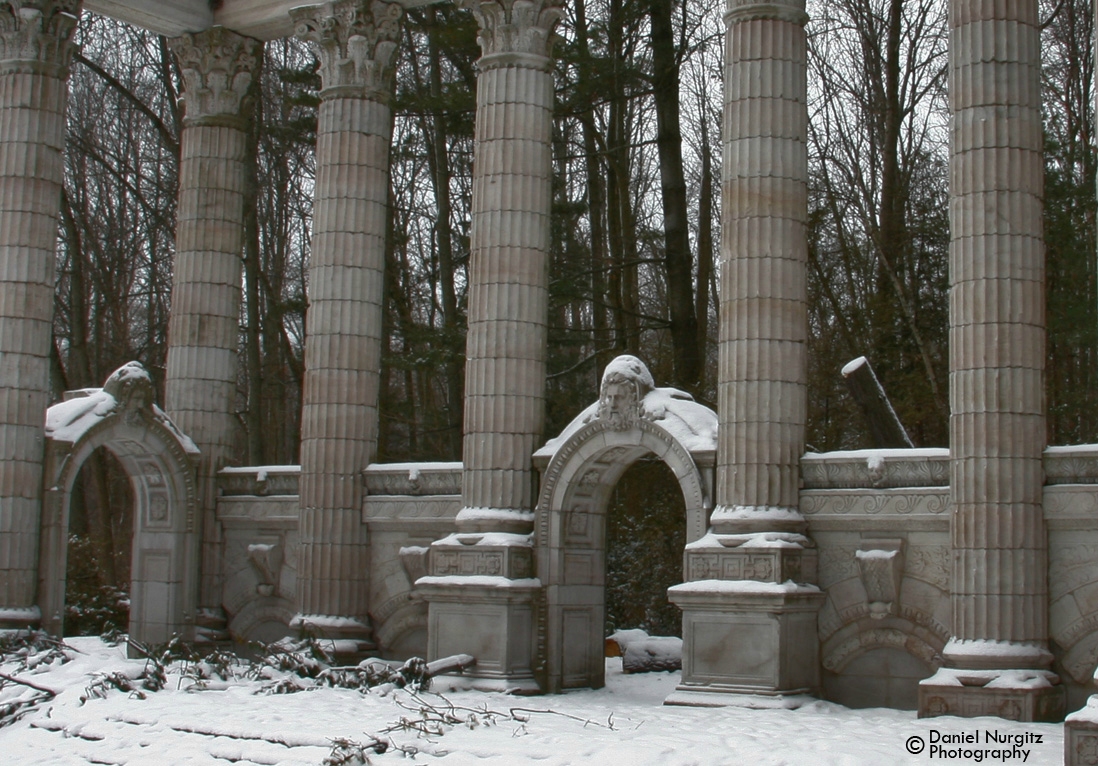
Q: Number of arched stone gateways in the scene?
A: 2